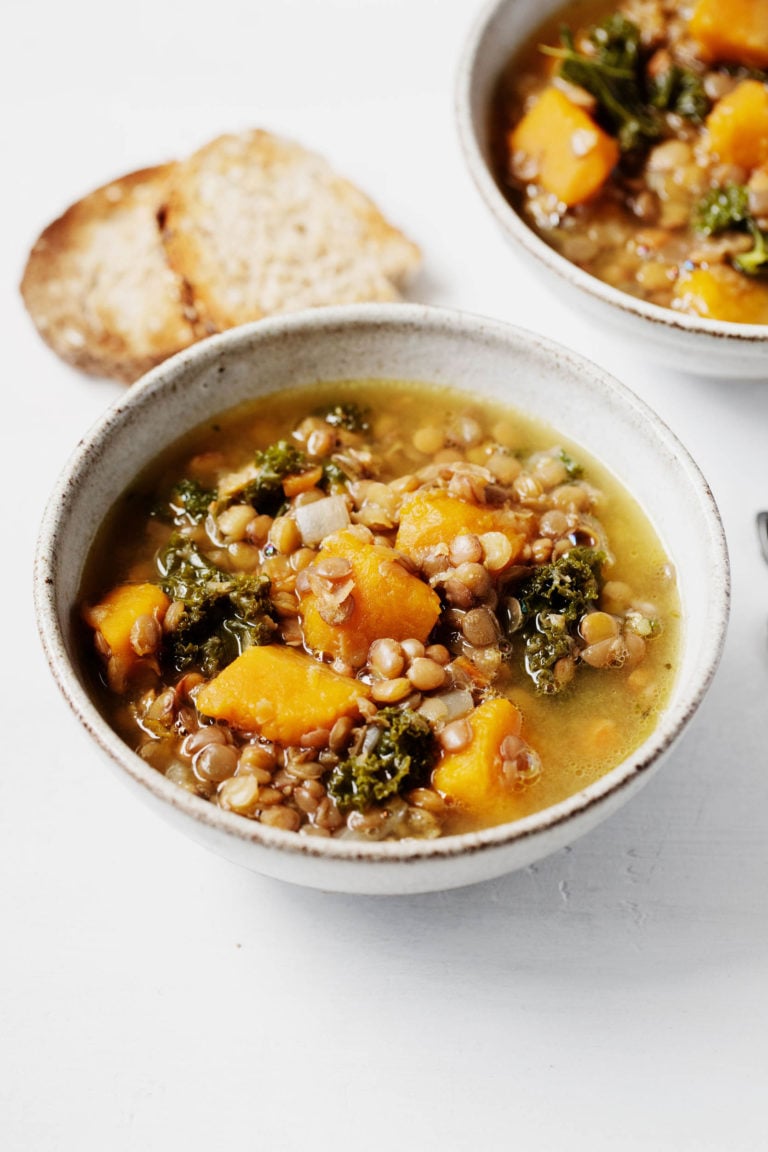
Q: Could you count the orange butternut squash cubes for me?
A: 9